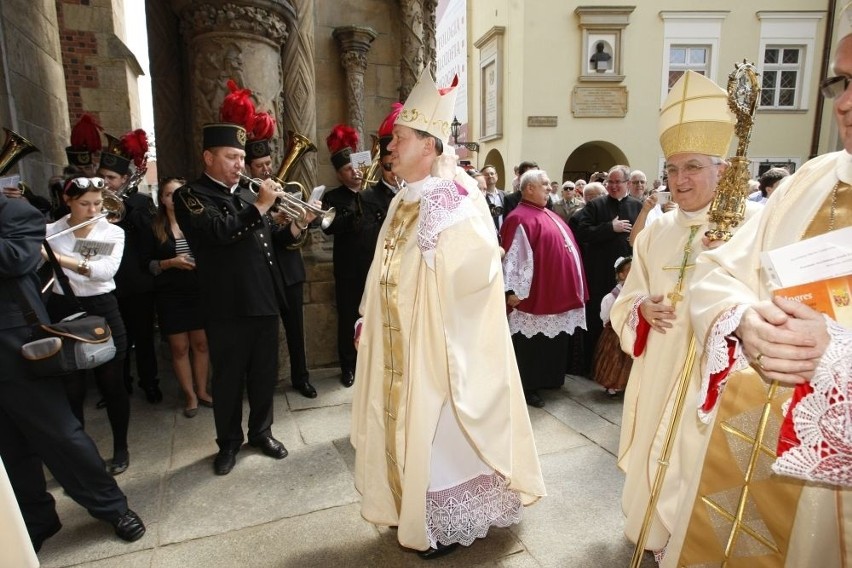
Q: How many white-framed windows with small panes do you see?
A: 2